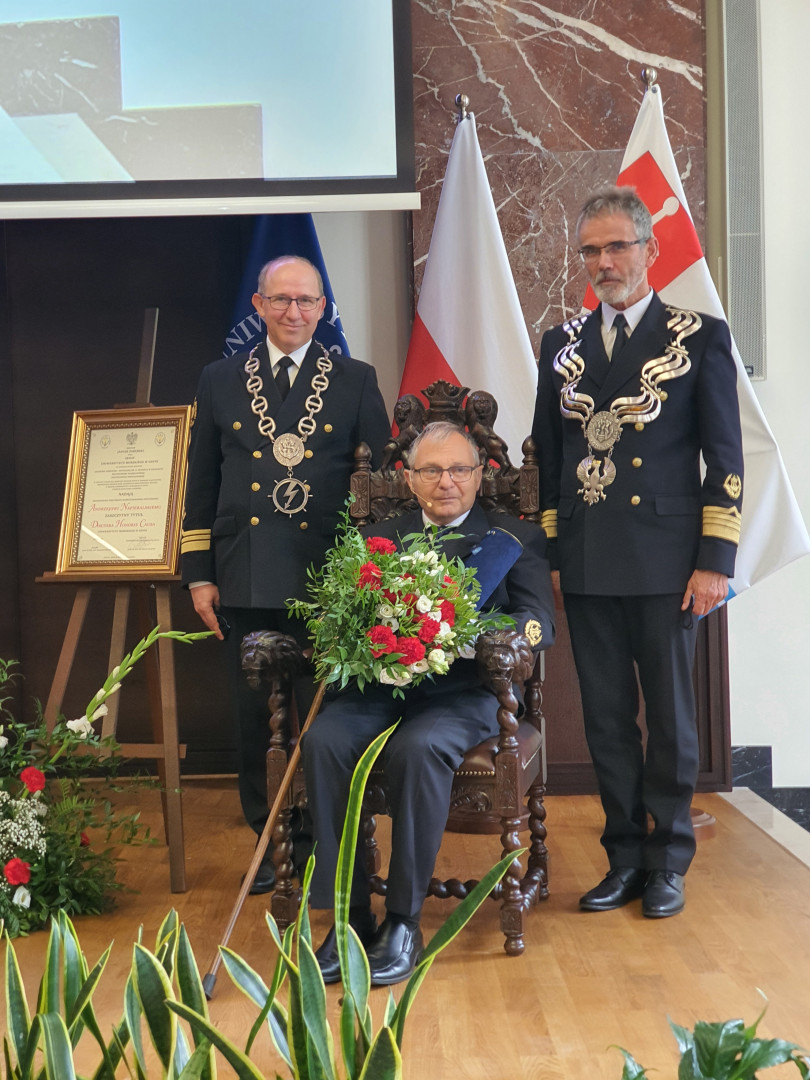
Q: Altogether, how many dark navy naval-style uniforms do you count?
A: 3